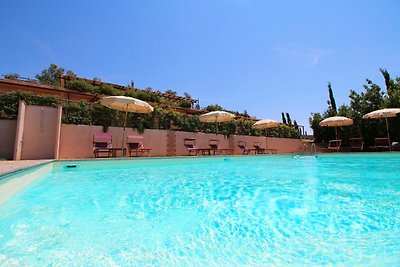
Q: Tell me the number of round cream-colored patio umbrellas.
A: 5